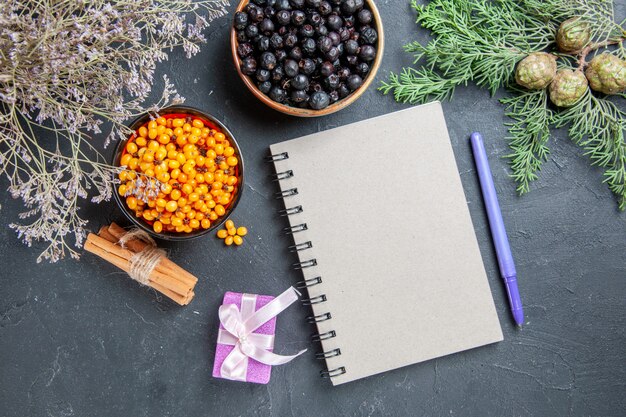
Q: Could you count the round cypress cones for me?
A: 4